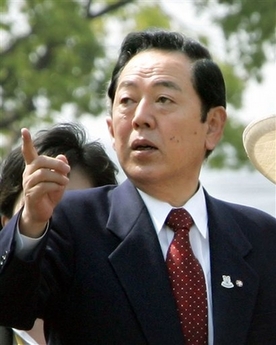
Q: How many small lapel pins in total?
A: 2